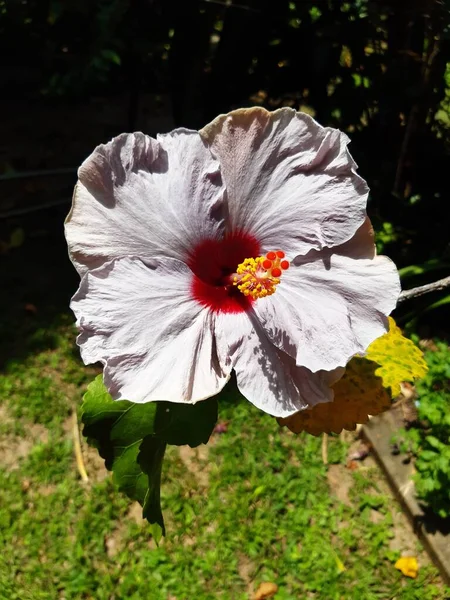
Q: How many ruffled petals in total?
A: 5